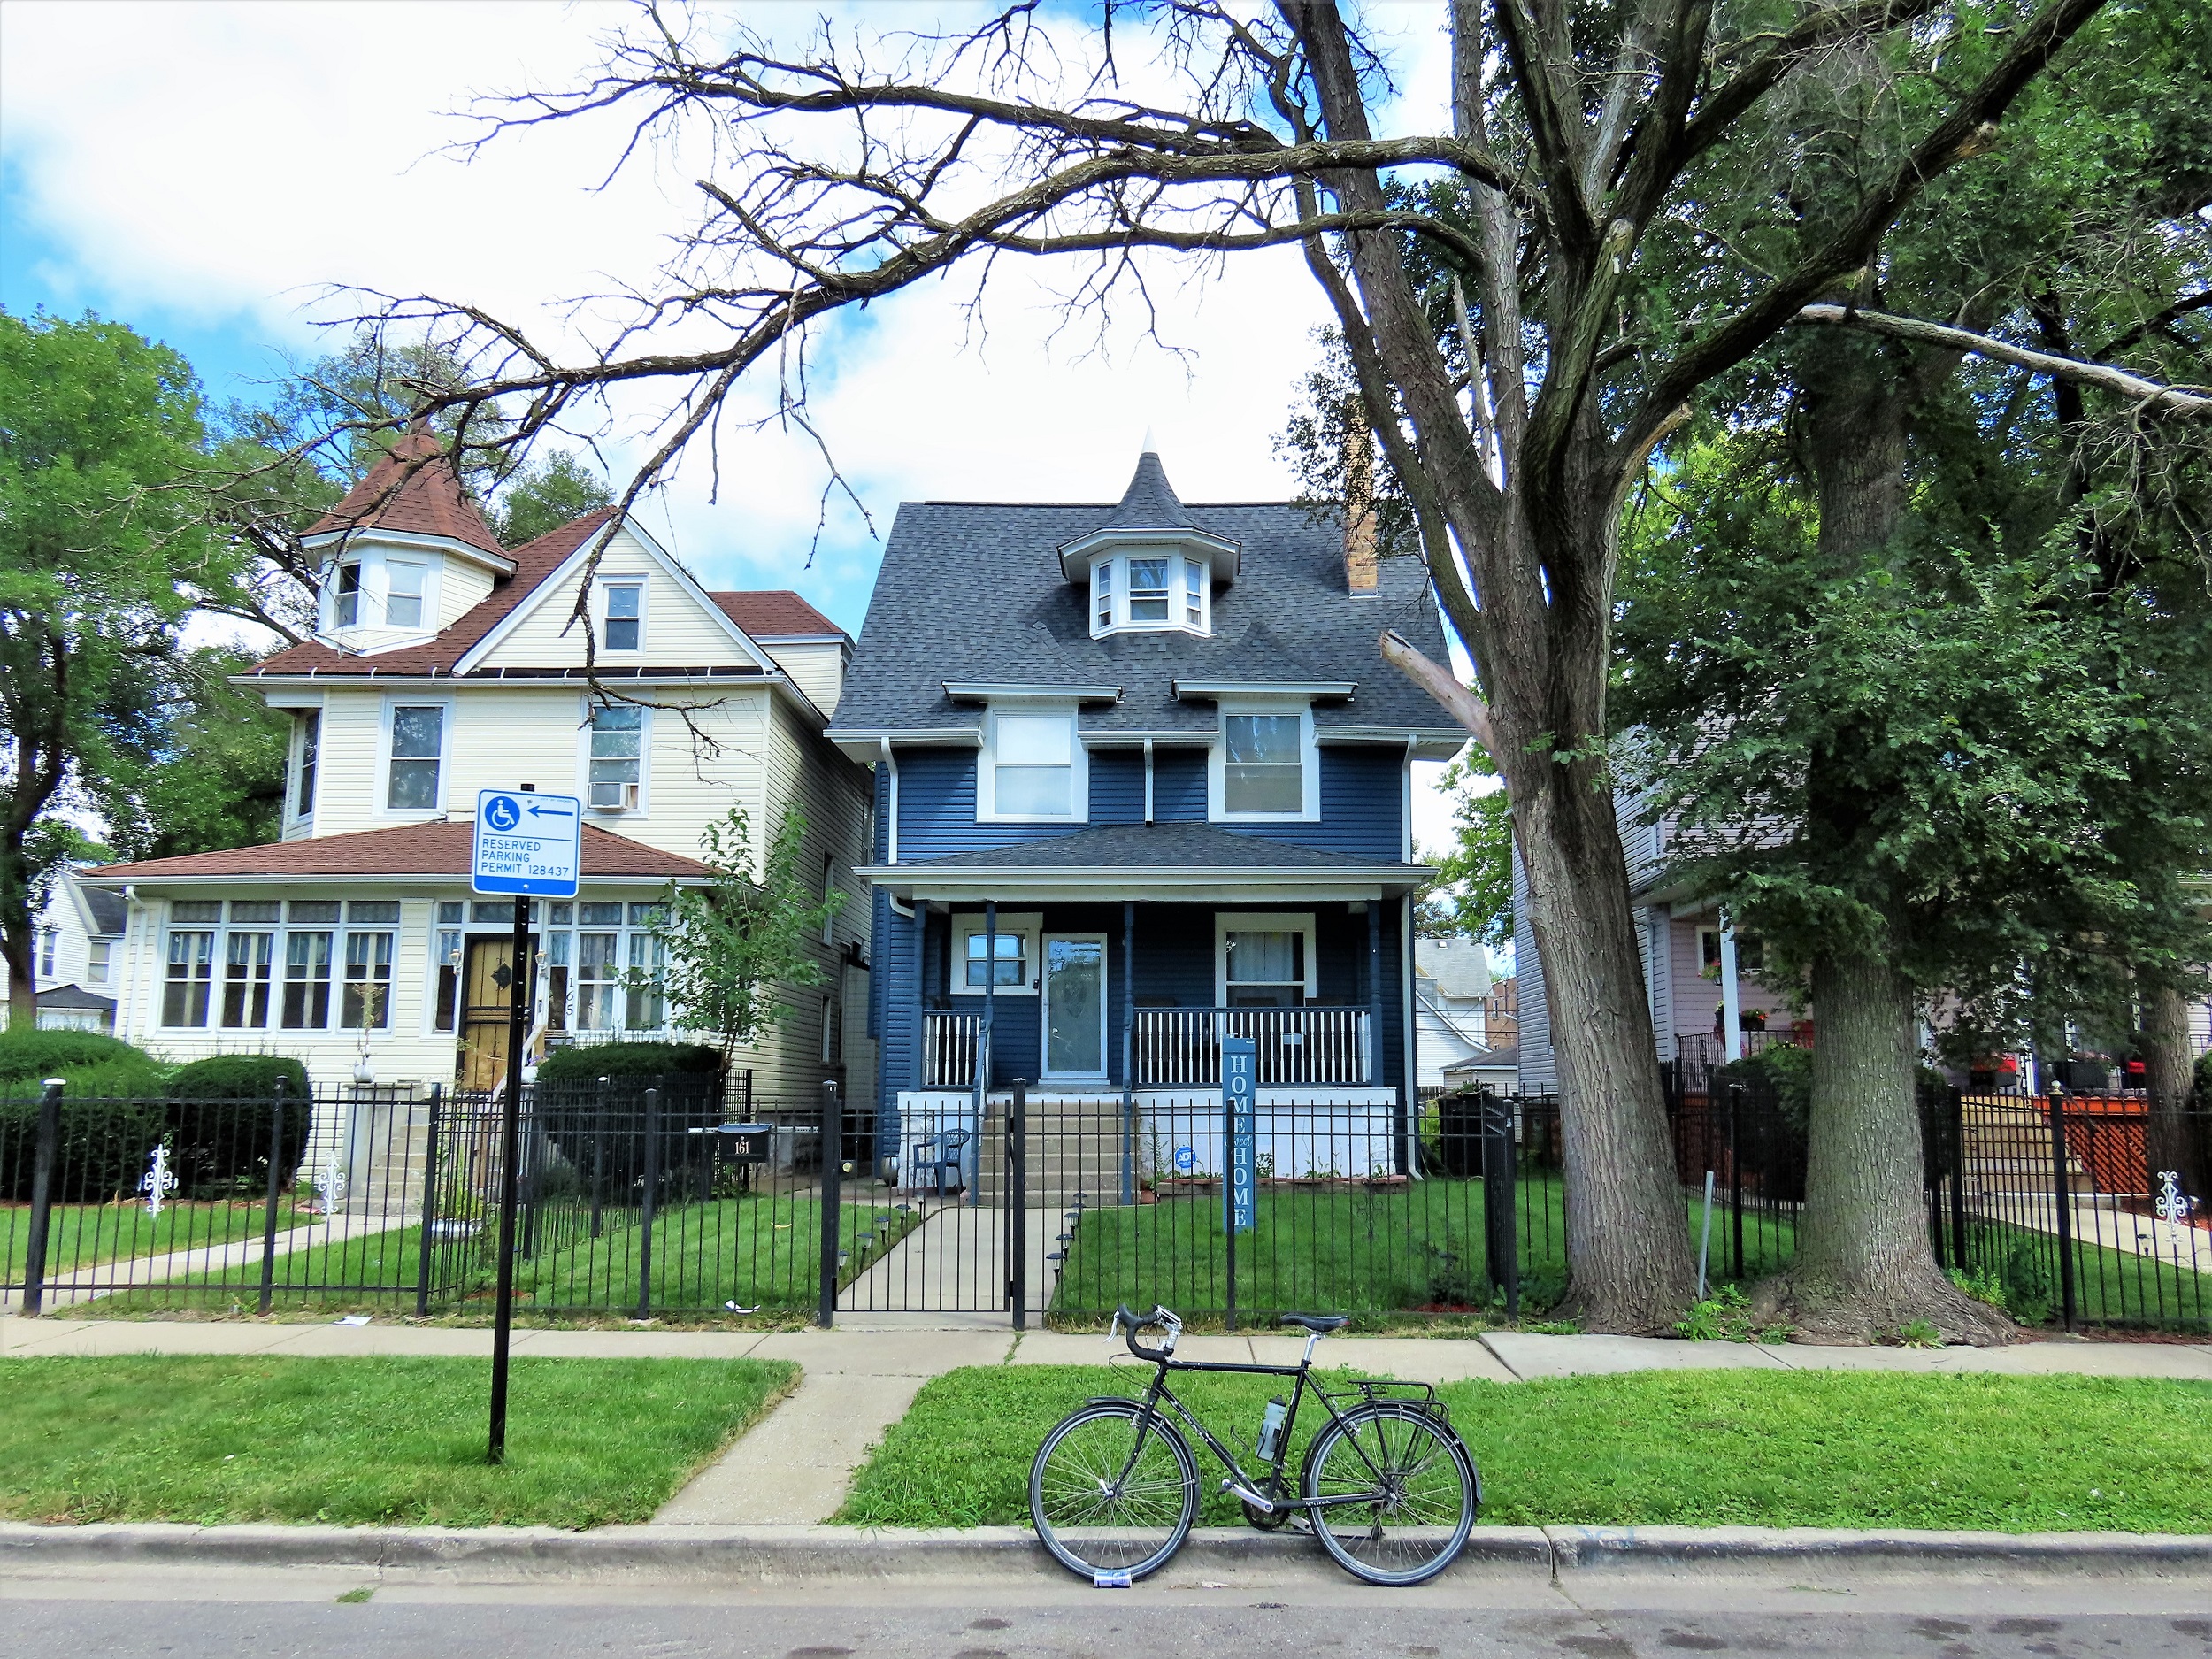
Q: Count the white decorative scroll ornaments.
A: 3